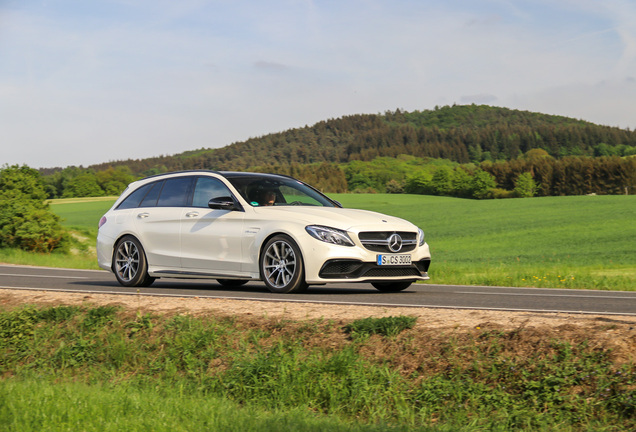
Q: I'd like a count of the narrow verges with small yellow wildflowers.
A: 1